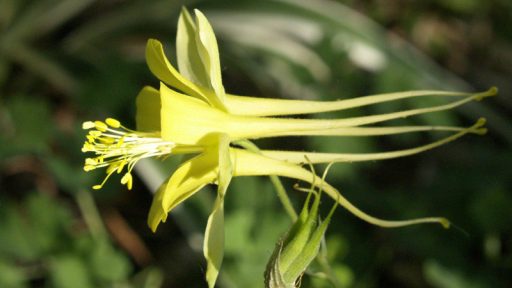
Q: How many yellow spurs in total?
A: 5